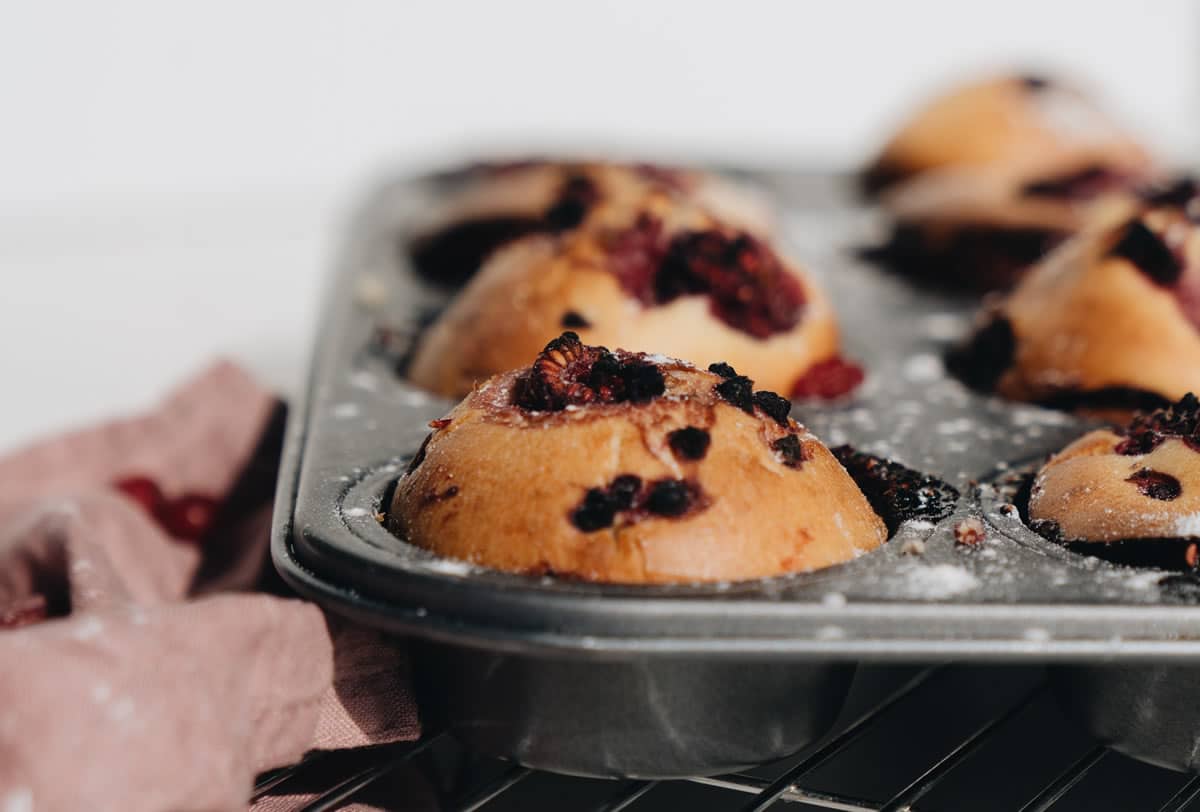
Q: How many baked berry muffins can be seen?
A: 7